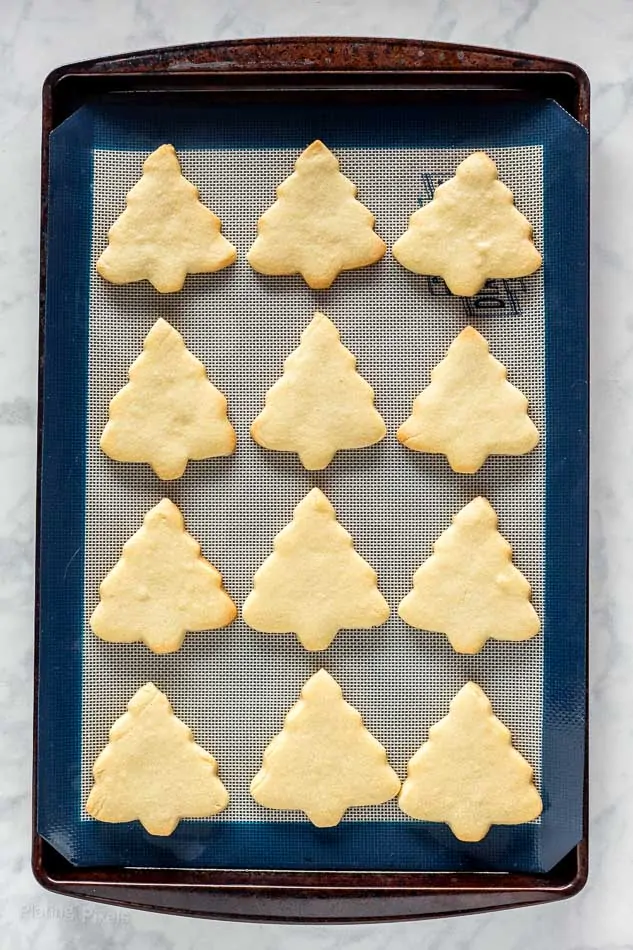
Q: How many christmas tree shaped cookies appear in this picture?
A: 12